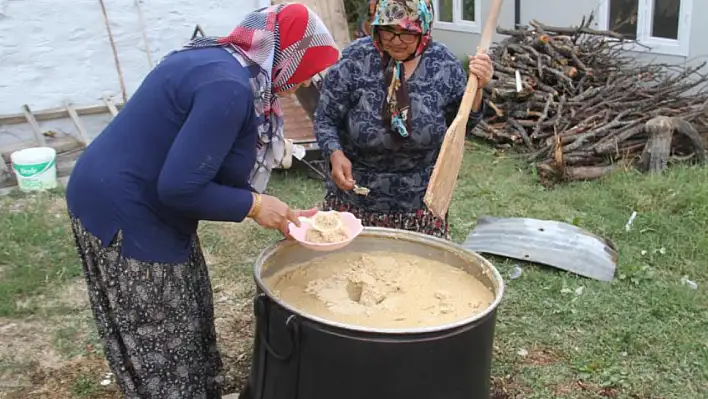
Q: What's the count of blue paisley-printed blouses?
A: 1